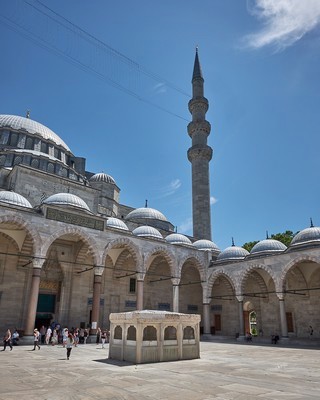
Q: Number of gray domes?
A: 12